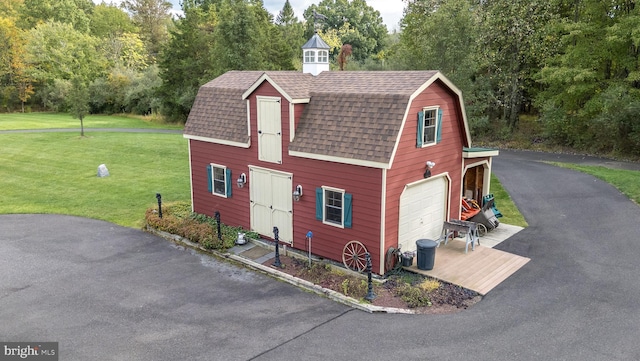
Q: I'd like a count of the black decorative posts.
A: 4